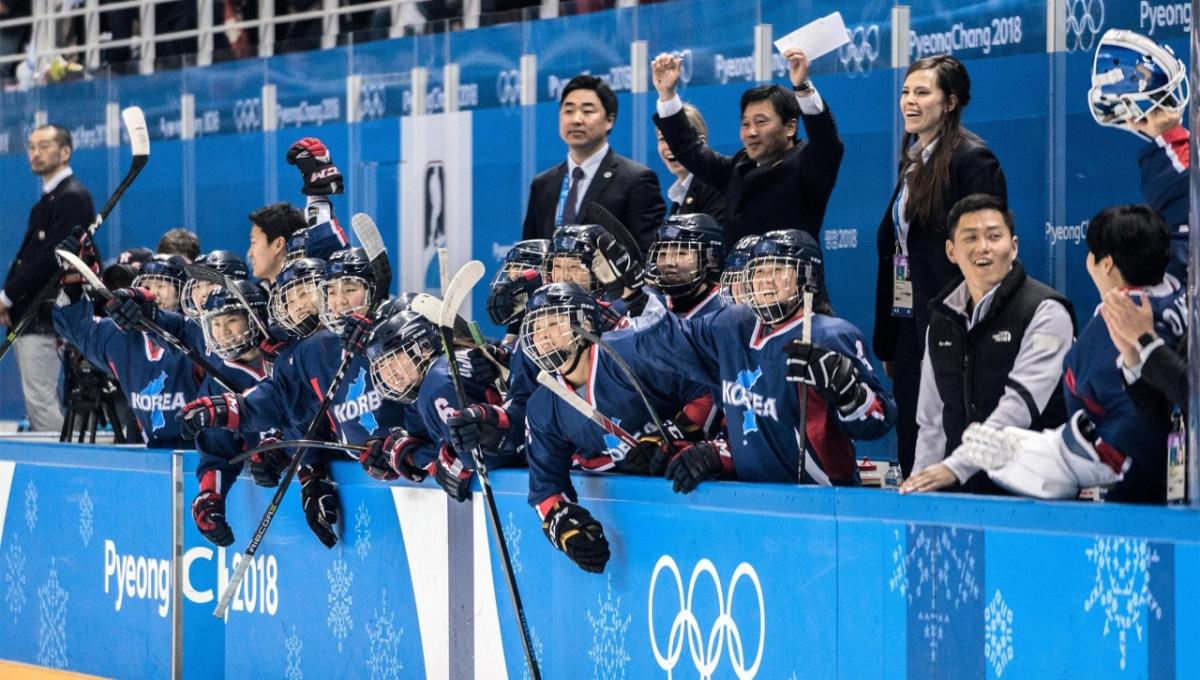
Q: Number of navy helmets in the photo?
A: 14